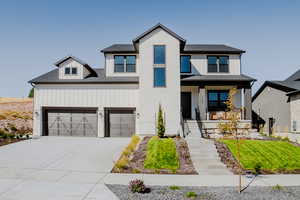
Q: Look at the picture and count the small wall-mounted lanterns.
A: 3